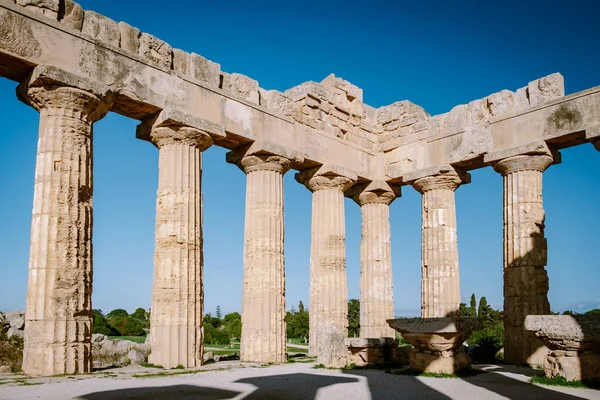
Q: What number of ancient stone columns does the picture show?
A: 7